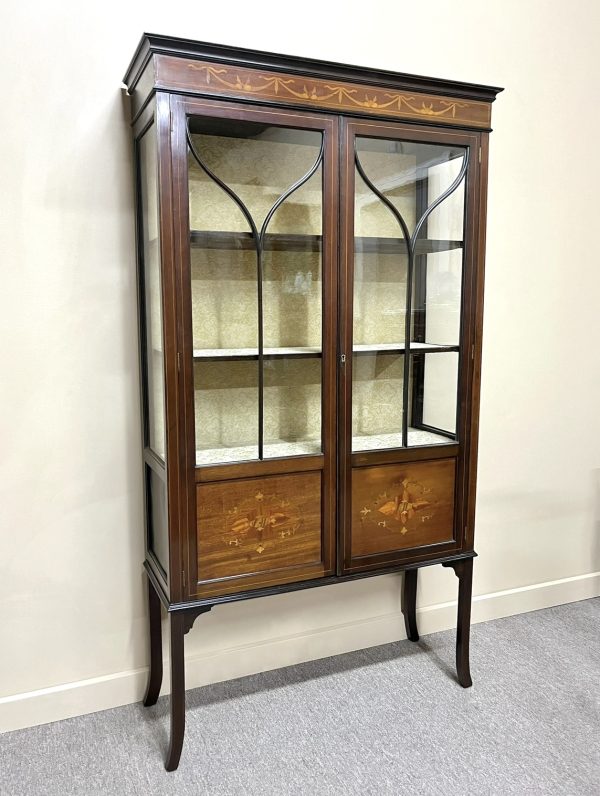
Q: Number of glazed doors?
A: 2